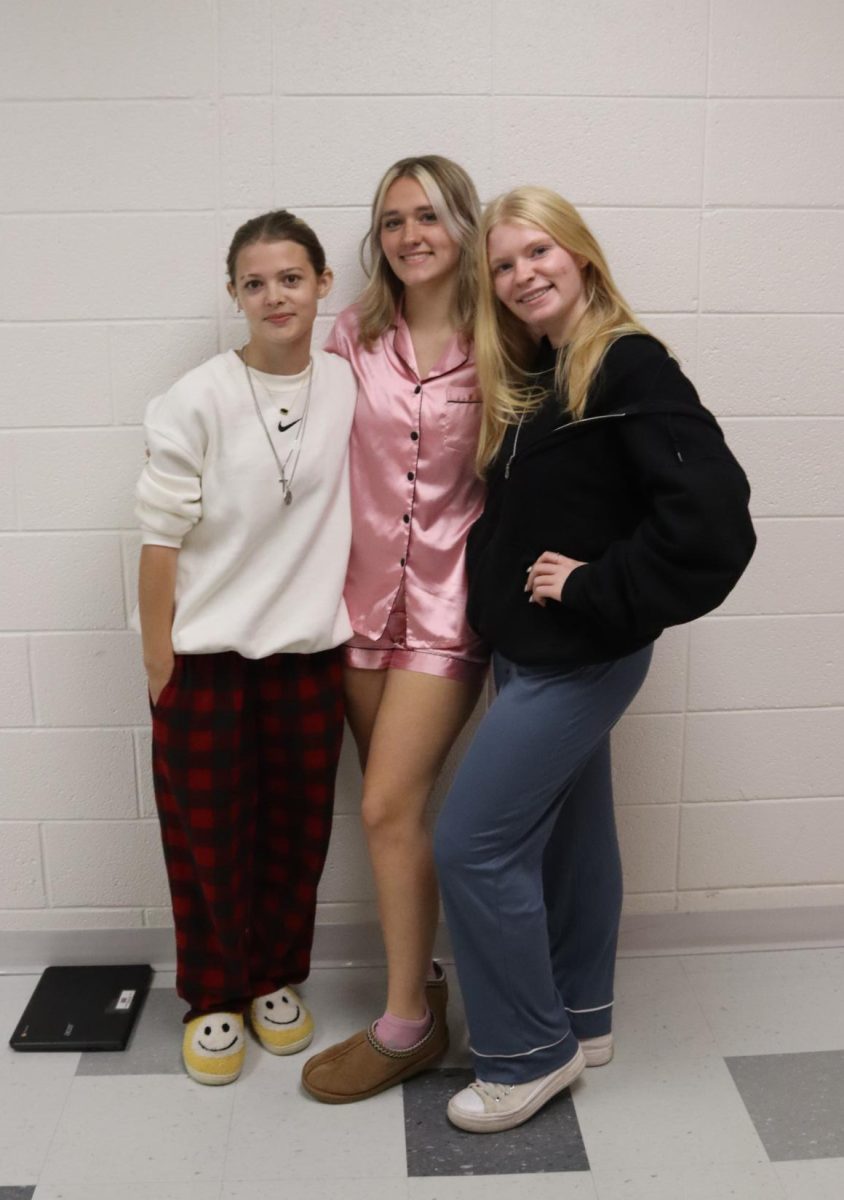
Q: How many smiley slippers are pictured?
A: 2